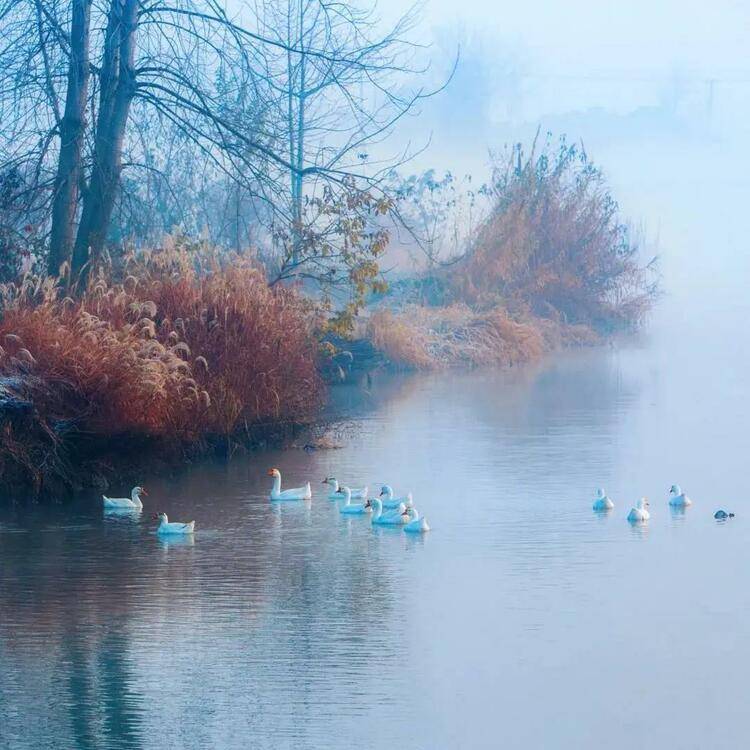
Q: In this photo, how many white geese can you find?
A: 11